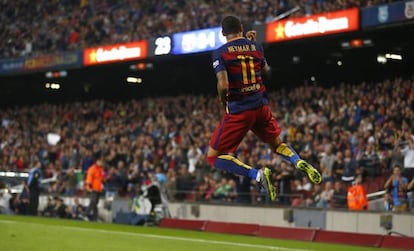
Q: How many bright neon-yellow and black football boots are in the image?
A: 2